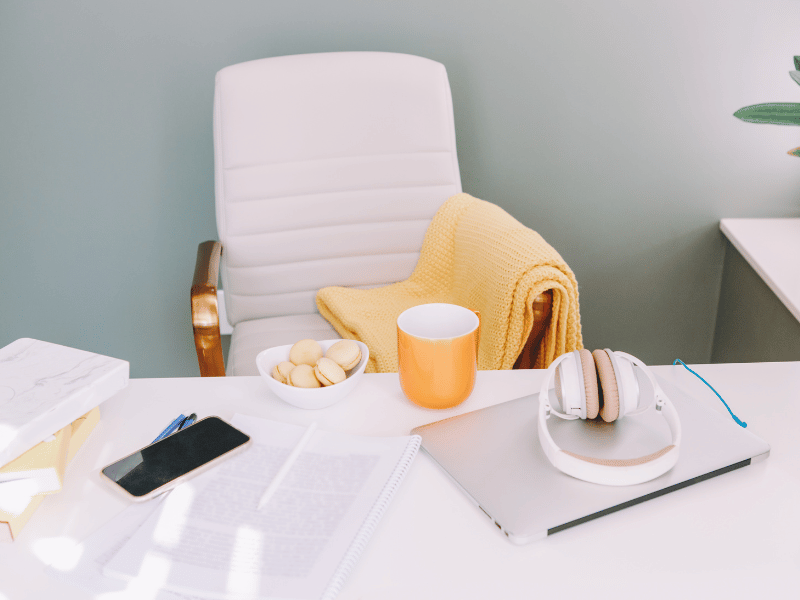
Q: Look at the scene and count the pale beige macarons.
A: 5